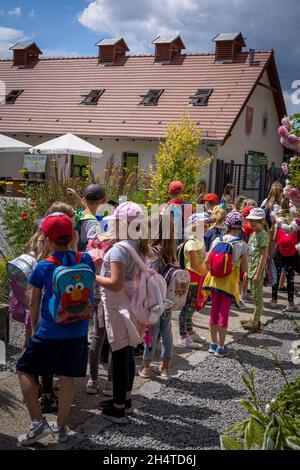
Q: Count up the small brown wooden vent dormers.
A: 4